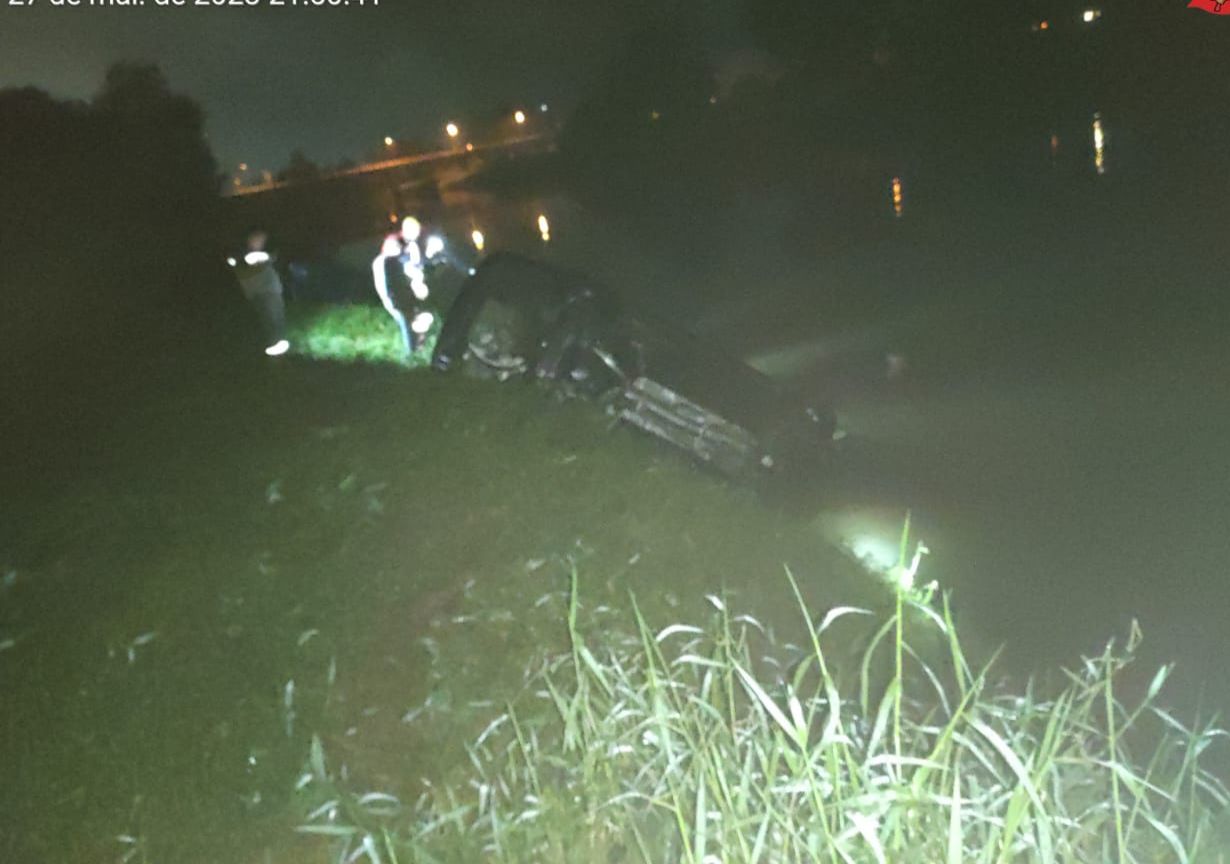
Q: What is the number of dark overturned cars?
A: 1